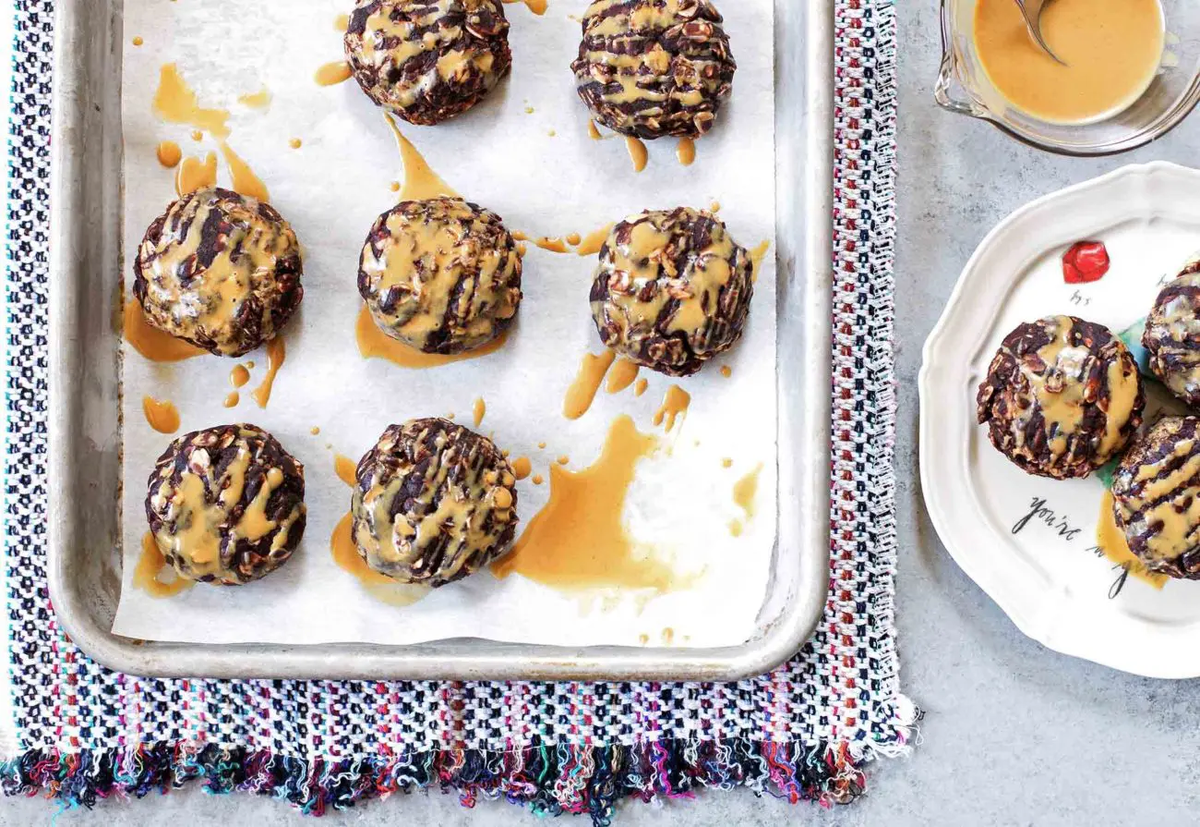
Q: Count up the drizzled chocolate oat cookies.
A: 10